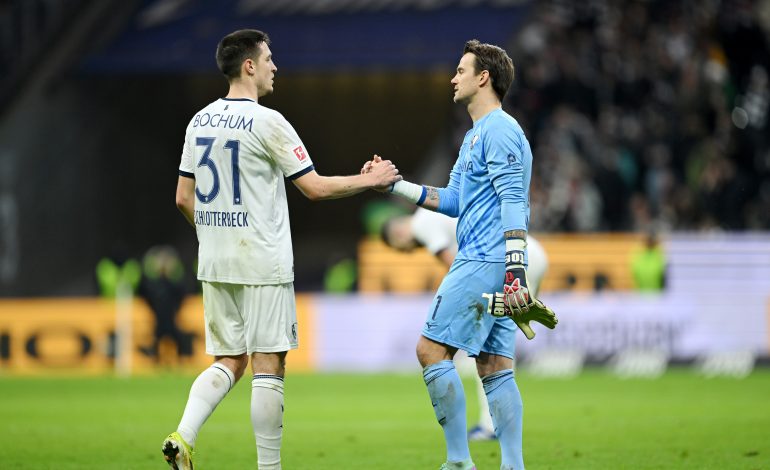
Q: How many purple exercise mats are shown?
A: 0